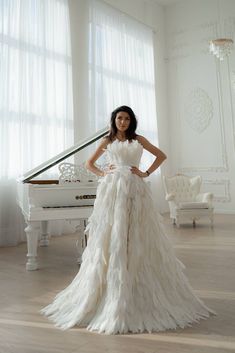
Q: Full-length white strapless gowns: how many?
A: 1